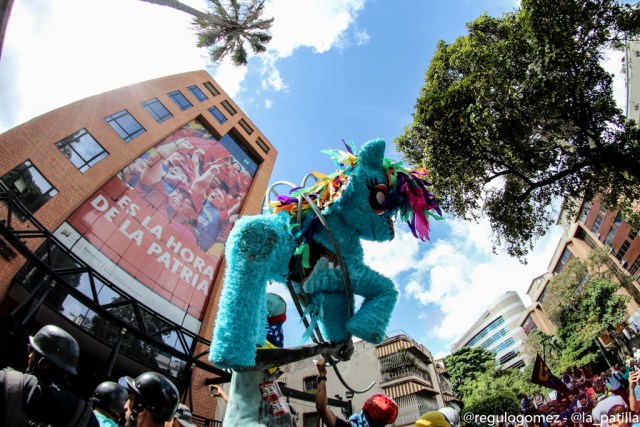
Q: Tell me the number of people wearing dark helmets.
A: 3